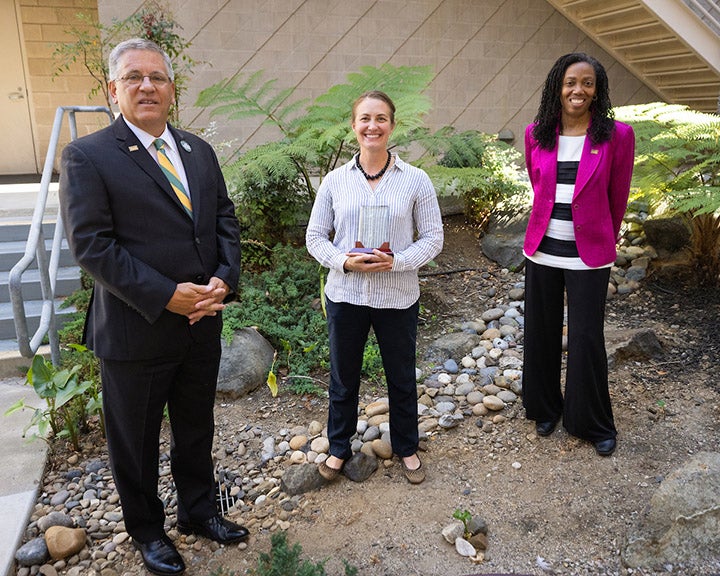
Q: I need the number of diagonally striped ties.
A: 1